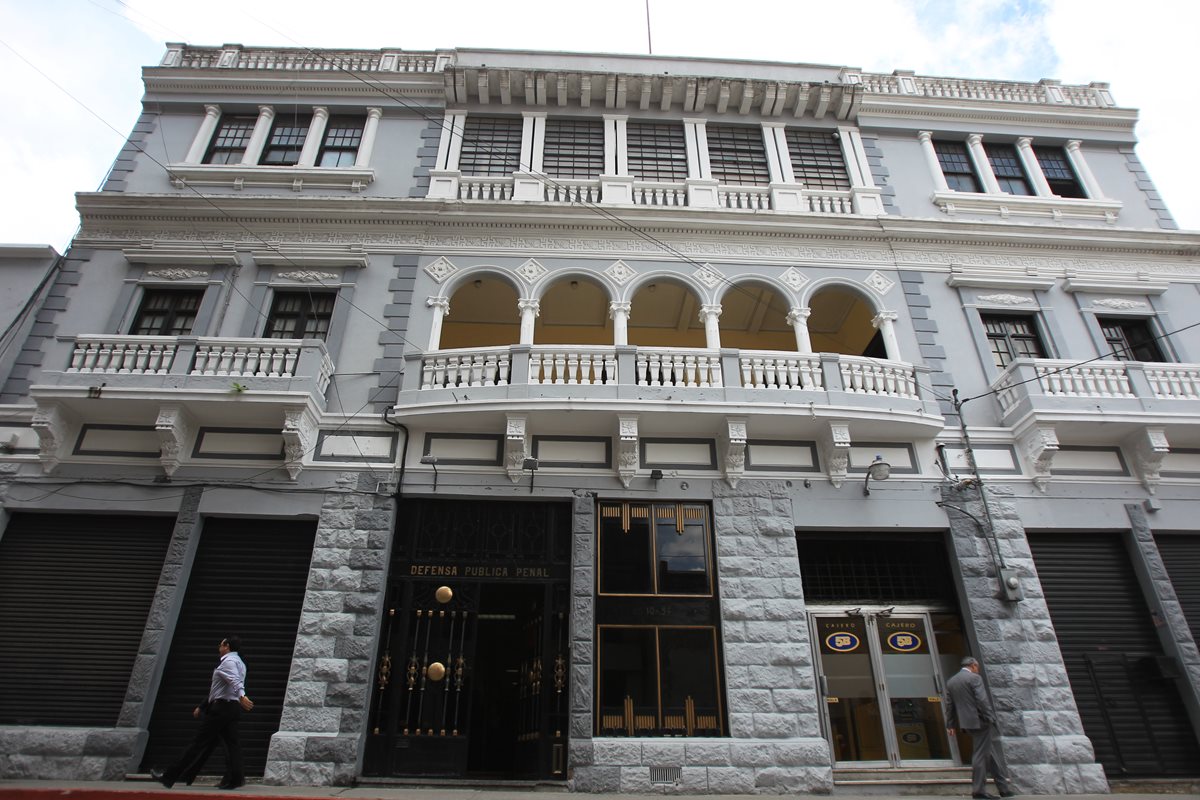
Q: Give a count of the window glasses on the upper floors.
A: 15